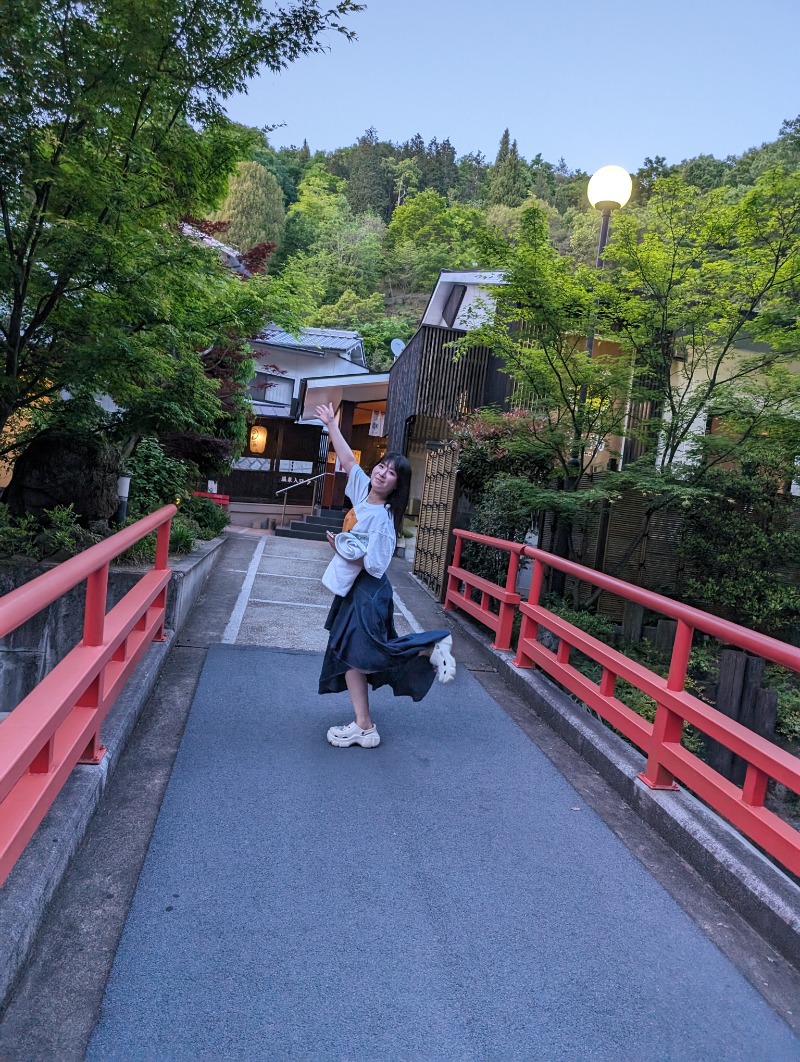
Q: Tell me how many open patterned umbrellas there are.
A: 0